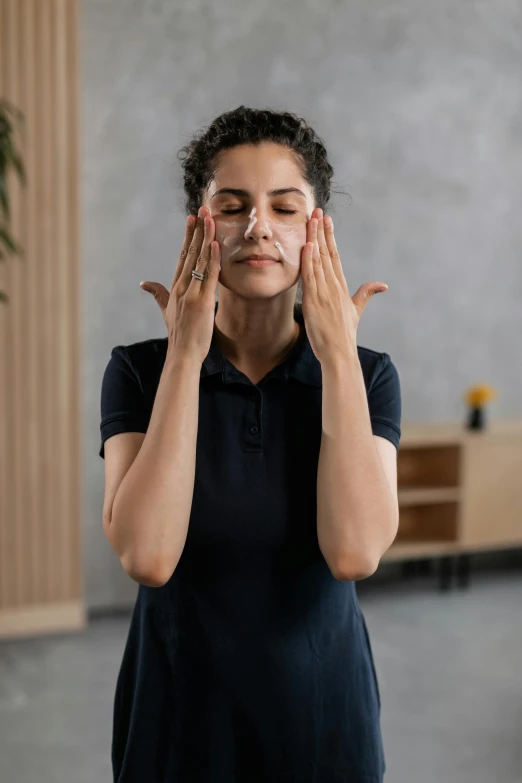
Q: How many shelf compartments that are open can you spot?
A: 2